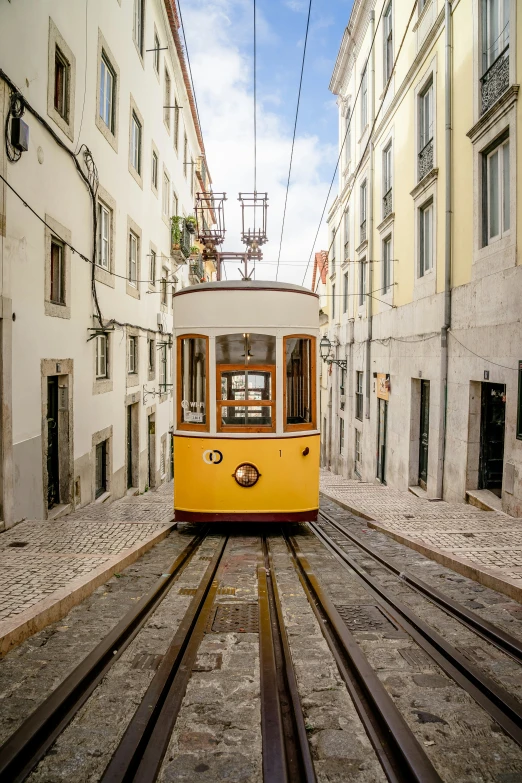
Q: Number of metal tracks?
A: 6